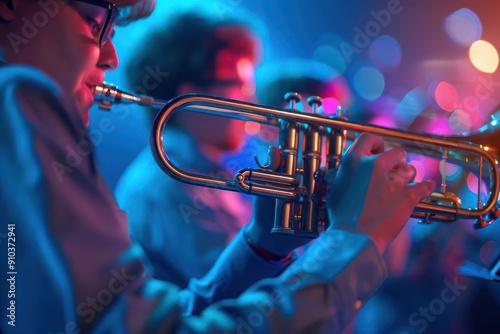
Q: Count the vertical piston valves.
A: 3